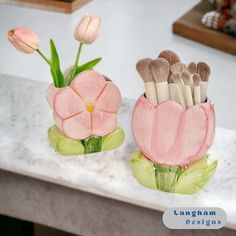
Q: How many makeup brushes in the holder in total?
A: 9